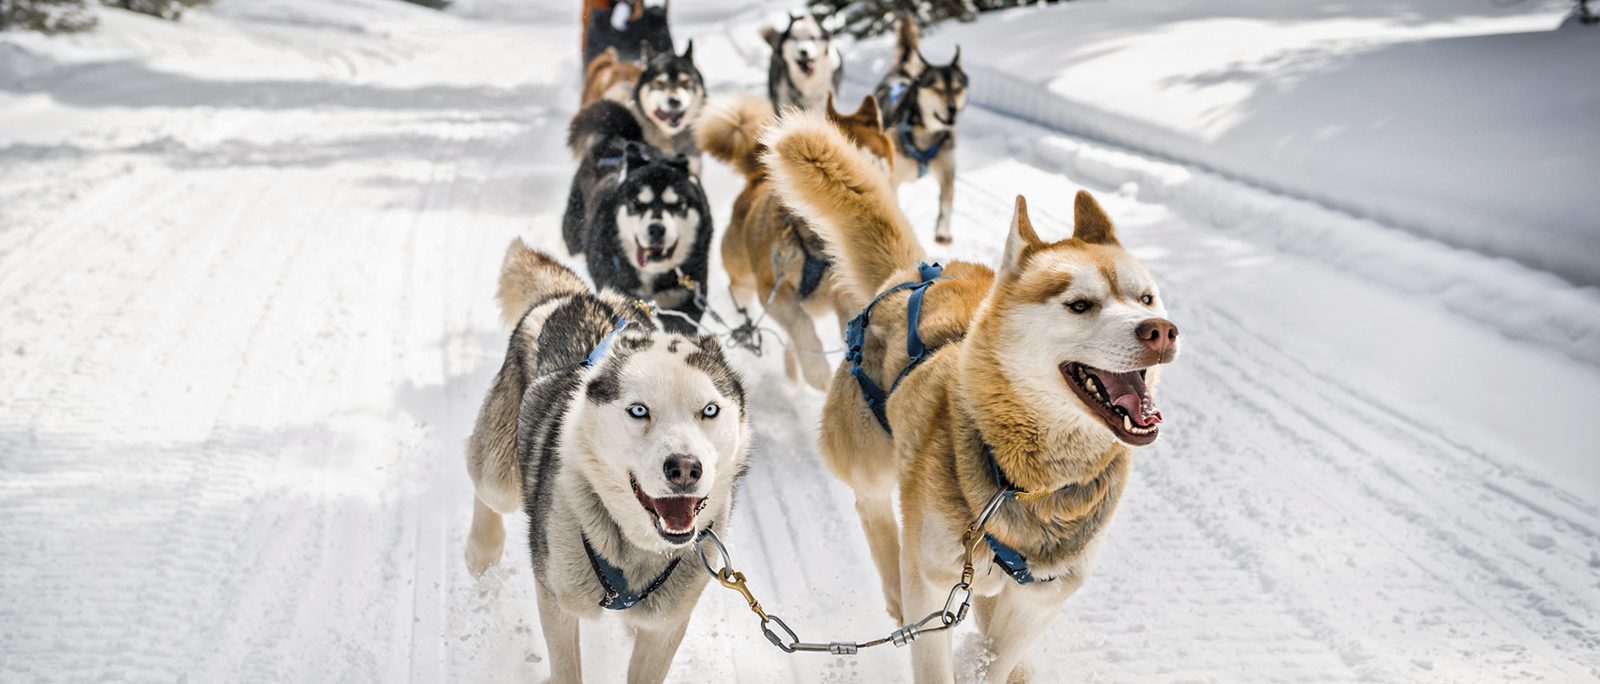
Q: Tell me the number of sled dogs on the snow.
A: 8